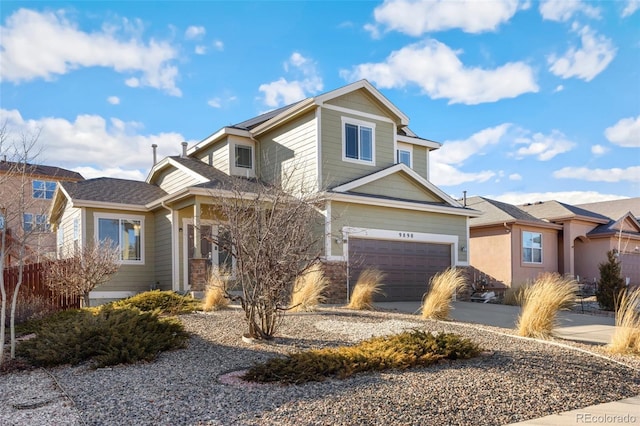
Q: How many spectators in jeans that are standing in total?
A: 0